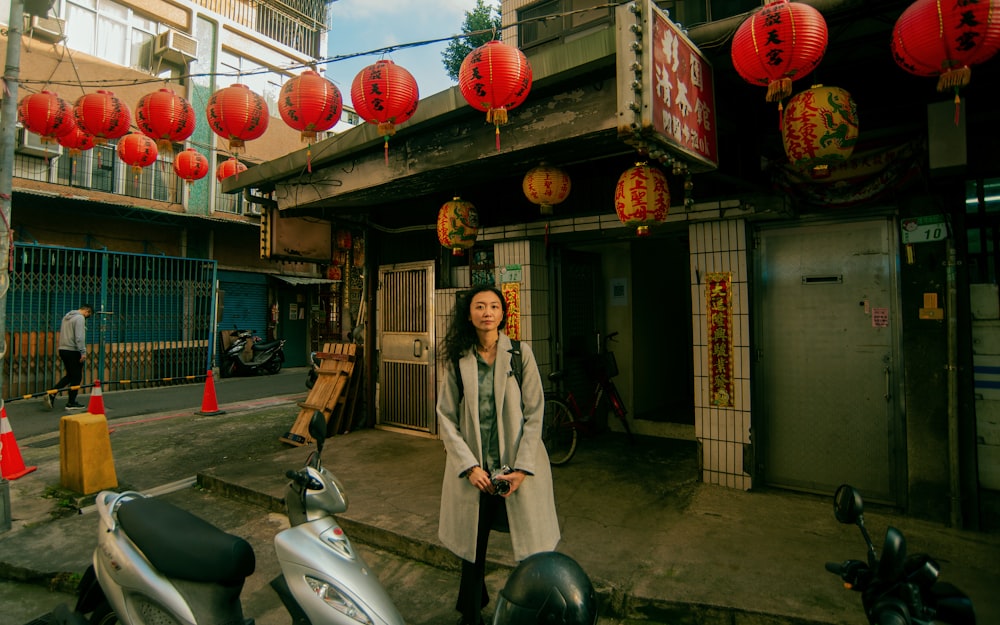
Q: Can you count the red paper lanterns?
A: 13